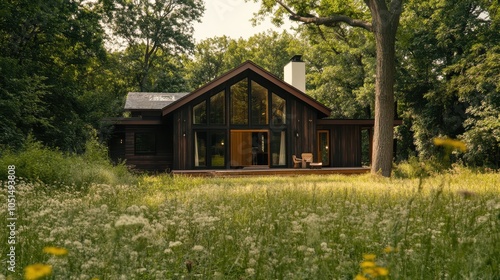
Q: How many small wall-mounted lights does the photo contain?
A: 3